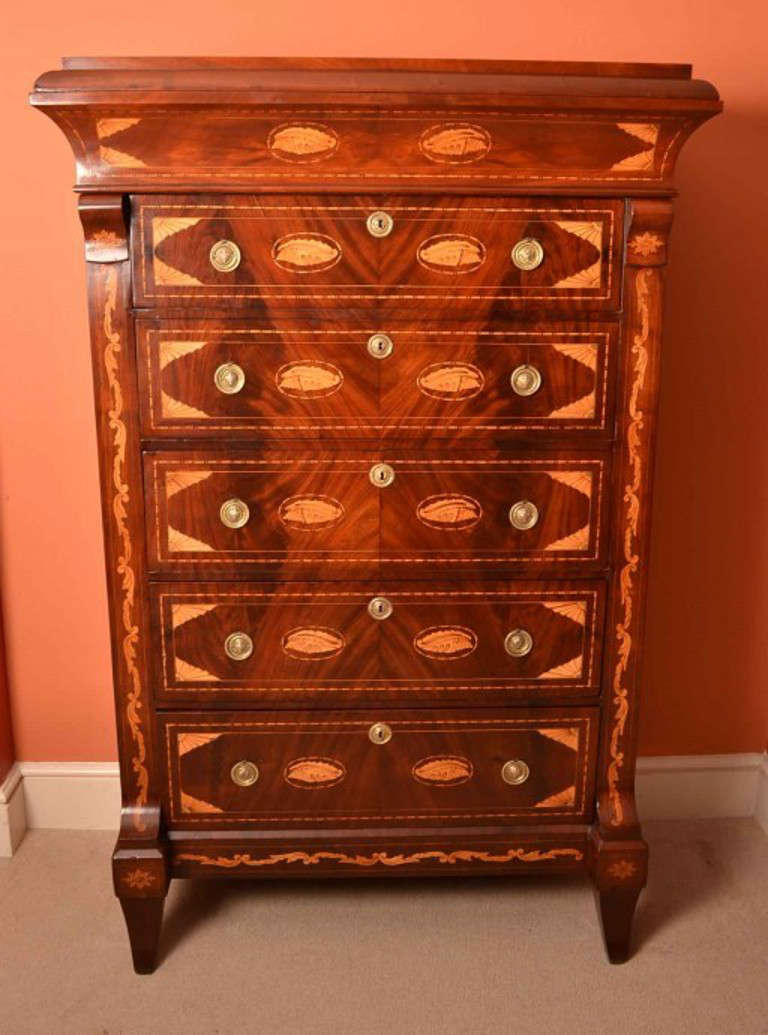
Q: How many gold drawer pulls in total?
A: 10